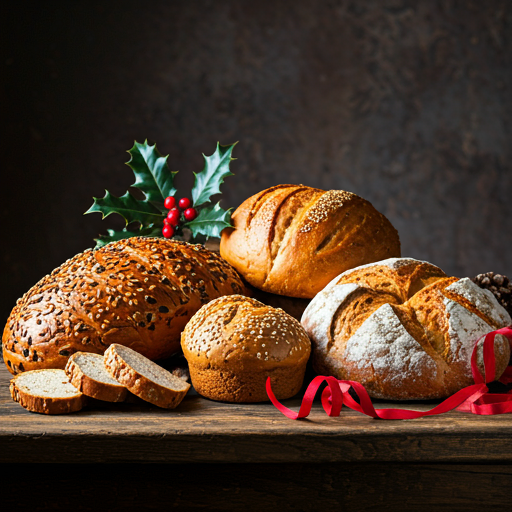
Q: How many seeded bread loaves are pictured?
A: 3